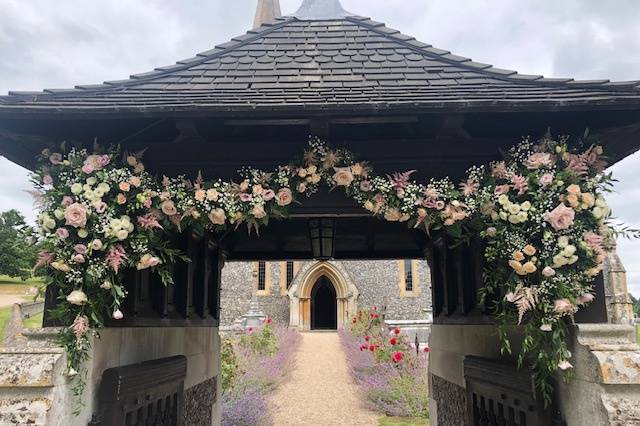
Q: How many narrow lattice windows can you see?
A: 3